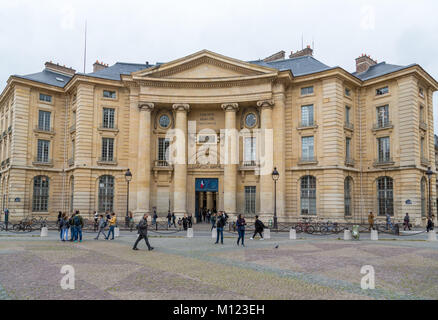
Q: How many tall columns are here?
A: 4